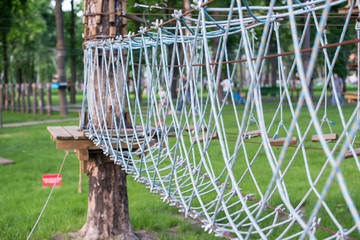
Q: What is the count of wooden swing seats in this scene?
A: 6